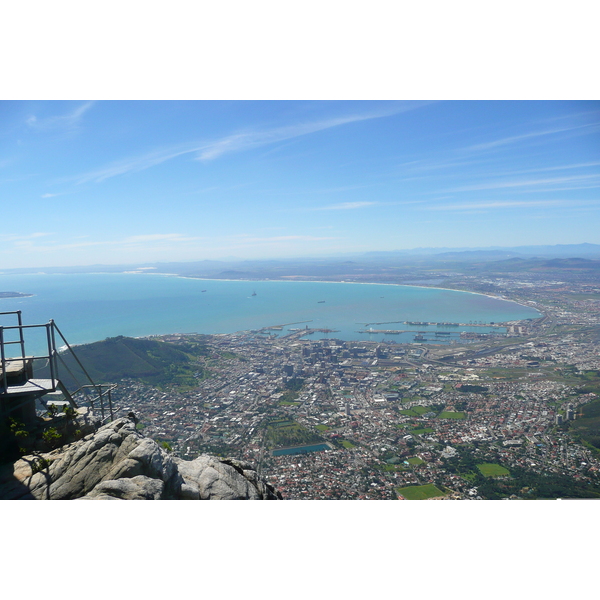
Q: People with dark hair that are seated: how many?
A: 0